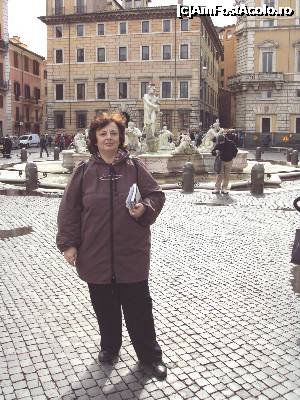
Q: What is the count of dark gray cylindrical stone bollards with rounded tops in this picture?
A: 8